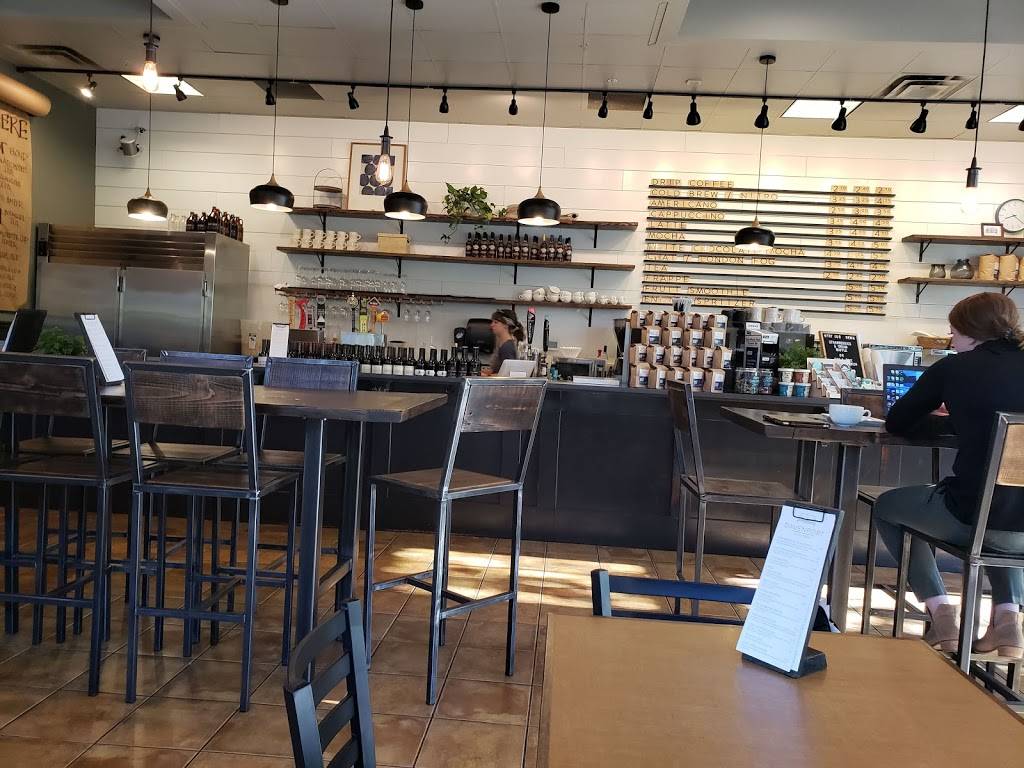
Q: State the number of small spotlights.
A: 13